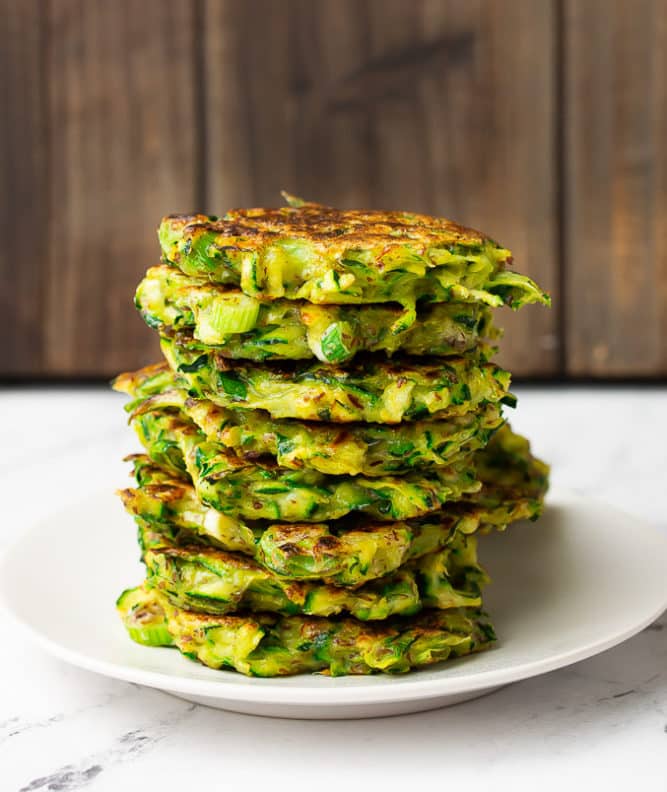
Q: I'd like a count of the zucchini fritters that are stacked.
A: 8